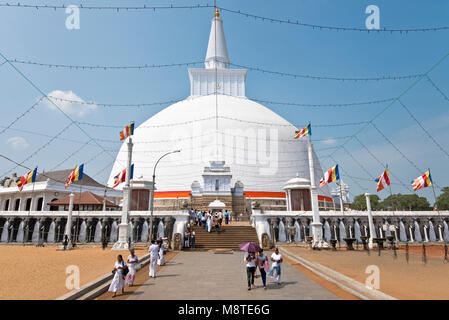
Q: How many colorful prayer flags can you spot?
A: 8